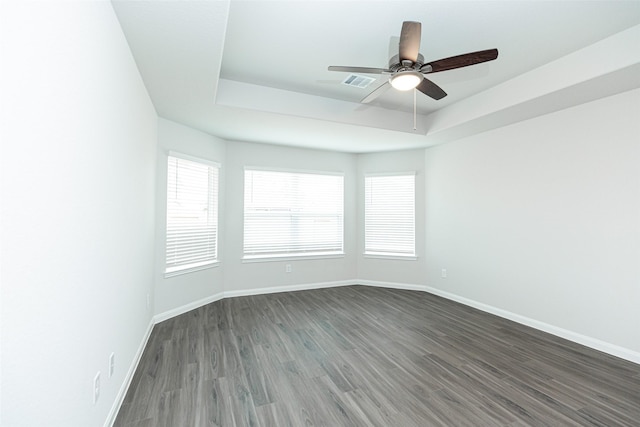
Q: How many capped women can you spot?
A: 0